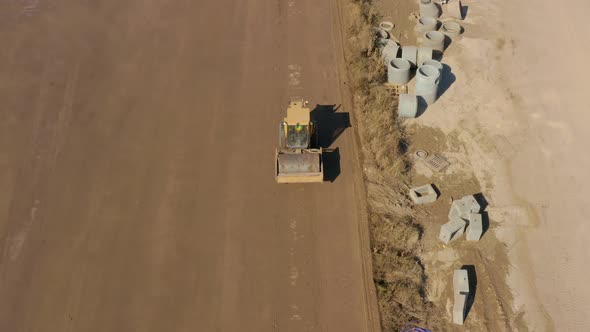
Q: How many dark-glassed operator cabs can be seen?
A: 1